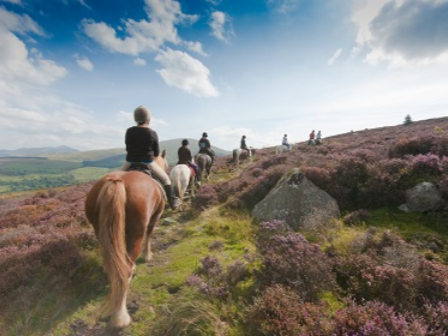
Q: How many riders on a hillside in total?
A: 7